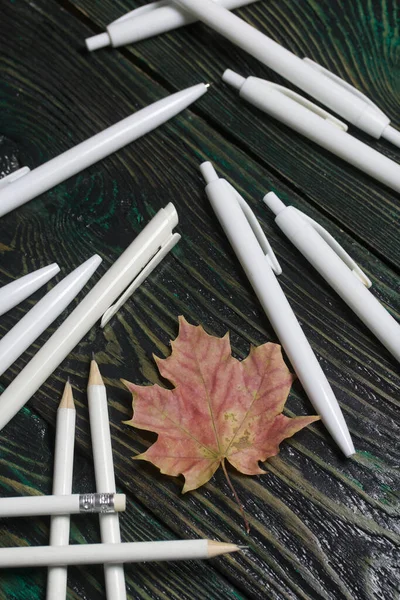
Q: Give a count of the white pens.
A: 9